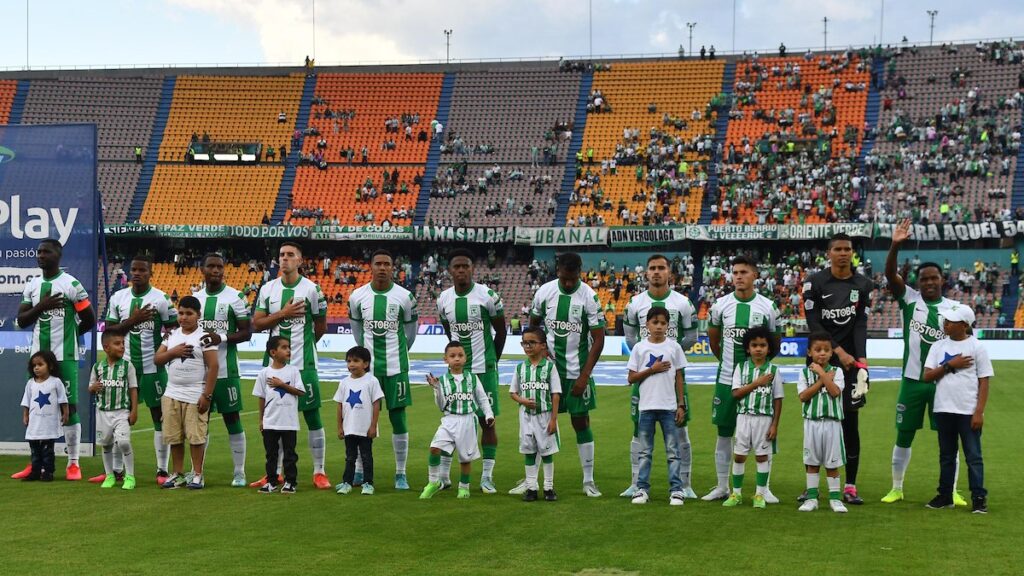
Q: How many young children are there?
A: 11